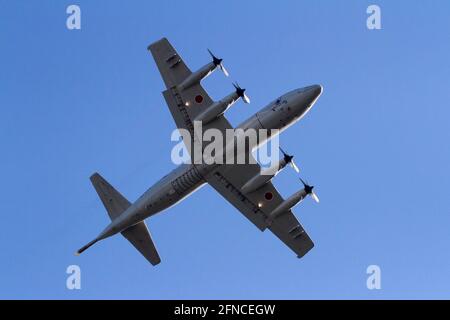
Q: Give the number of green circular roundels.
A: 0